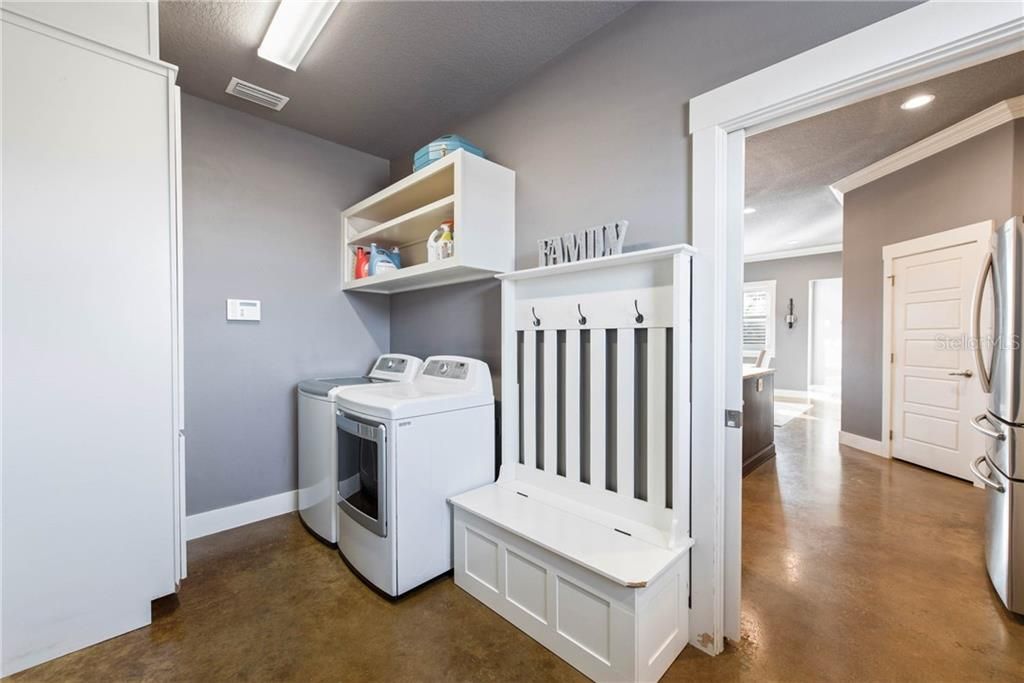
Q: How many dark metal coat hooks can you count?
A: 3